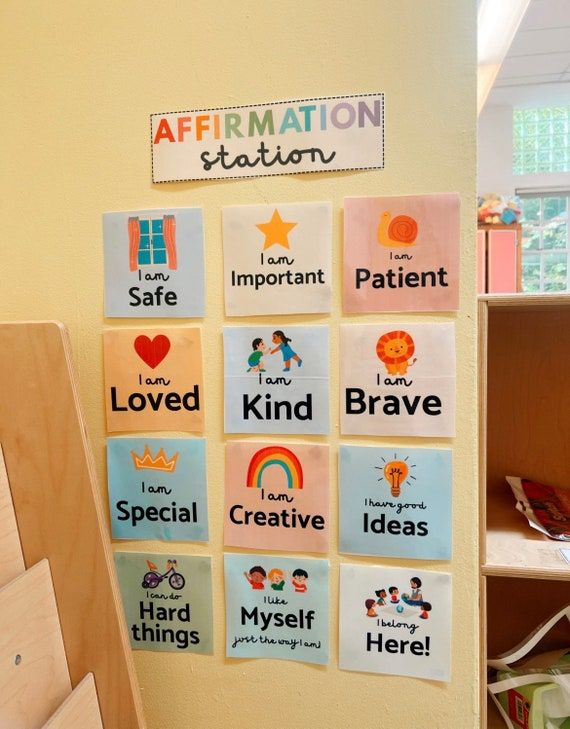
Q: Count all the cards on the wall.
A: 12